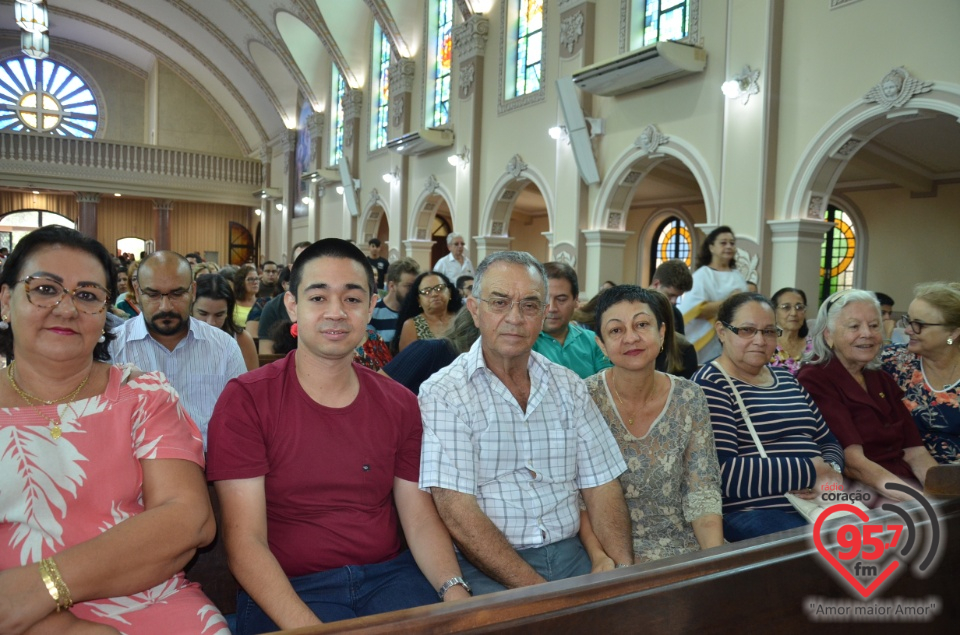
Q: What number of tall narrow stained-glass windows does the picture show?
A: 5